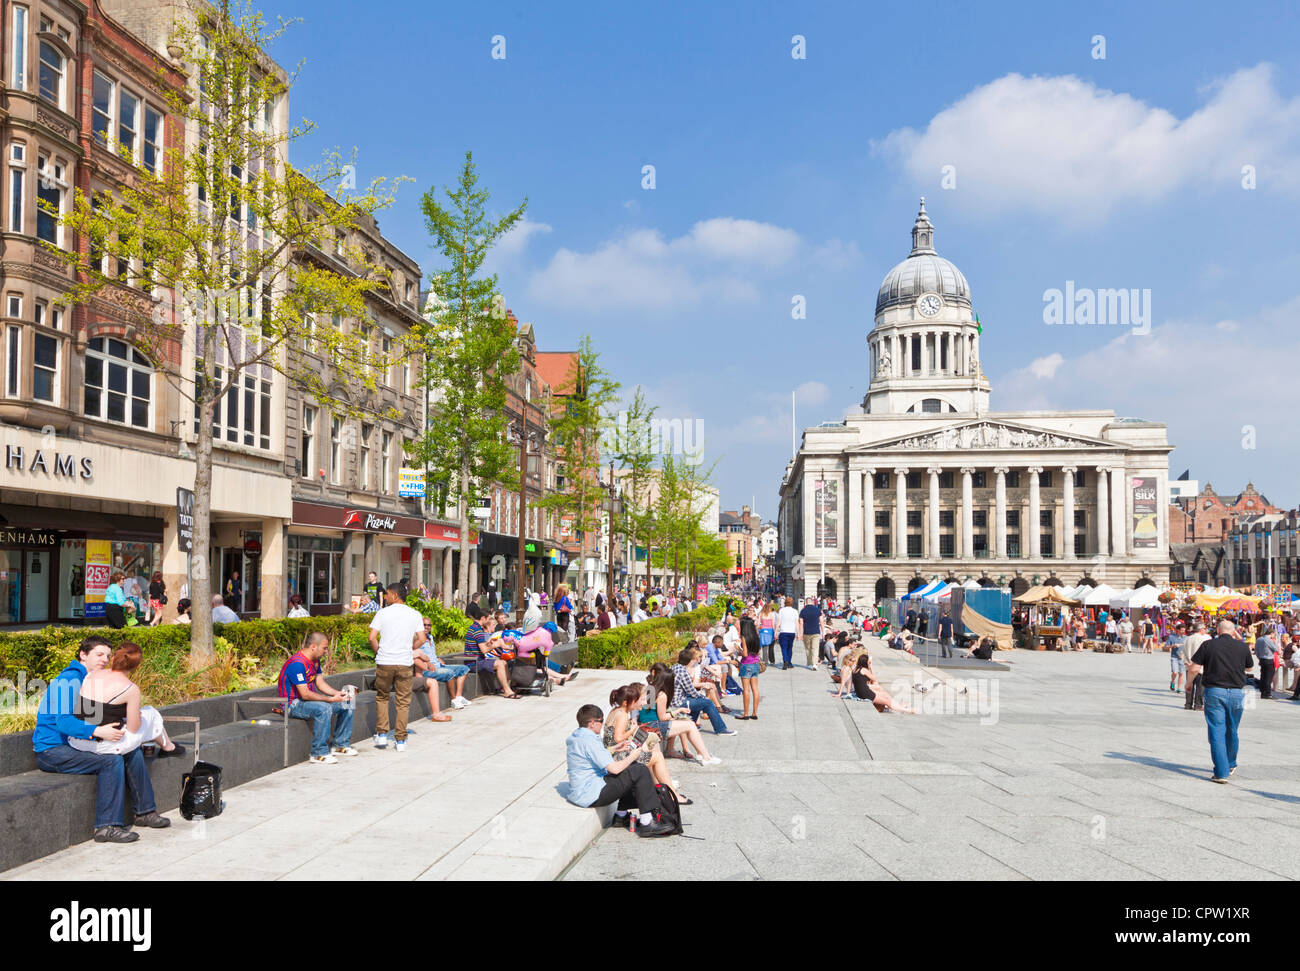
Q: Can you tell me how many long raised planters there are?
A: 2